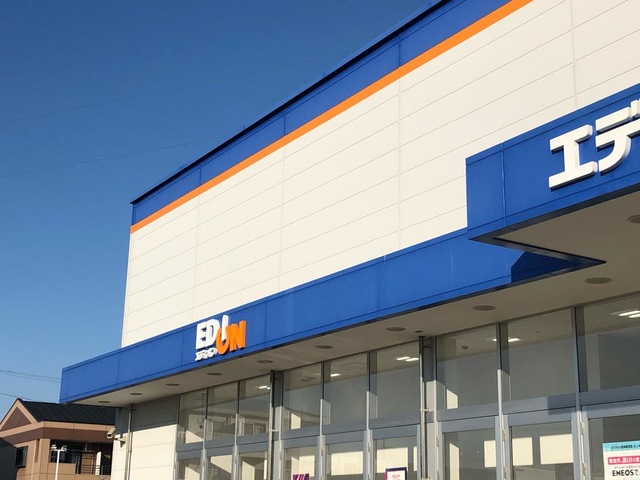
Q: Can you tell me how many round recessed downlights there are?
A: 10